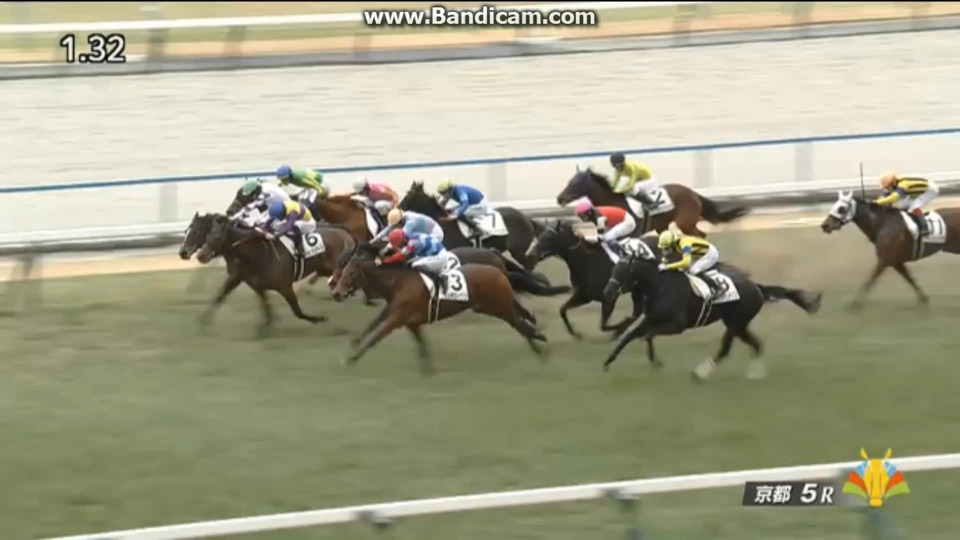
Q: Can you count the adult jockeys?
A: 11